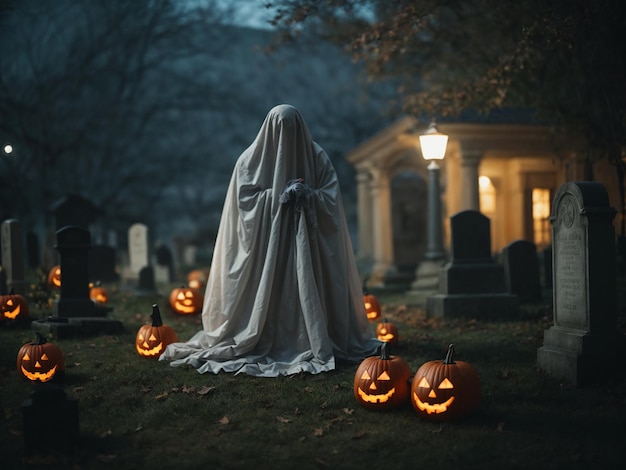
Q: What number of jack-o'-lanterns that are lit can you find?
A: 11